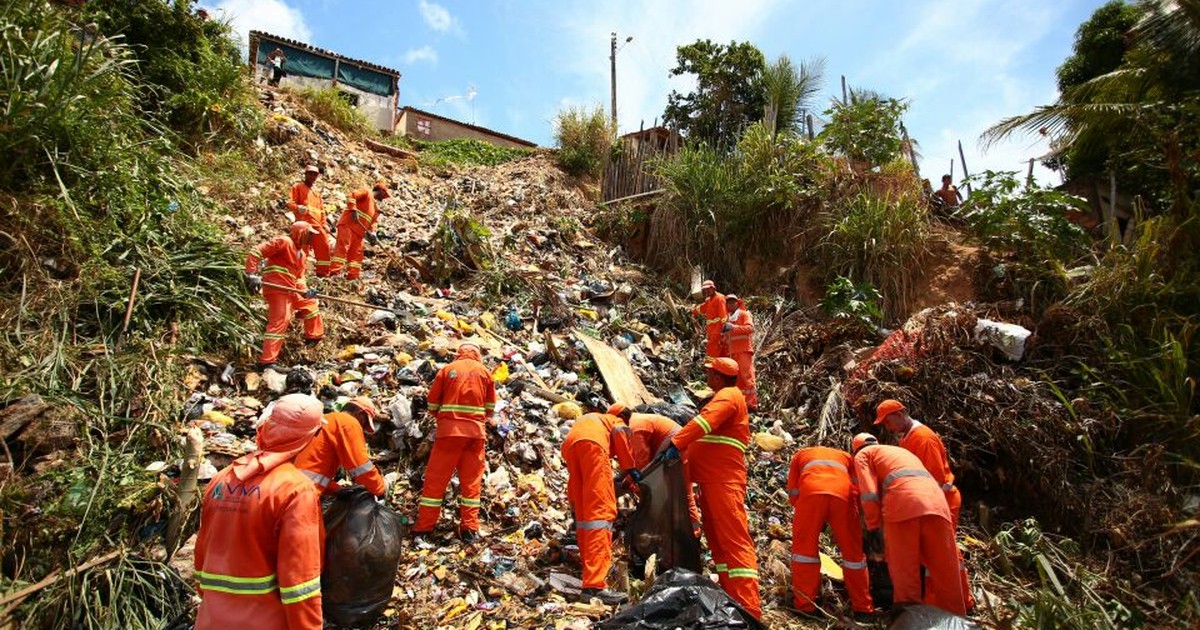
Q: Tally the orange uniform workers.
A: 14